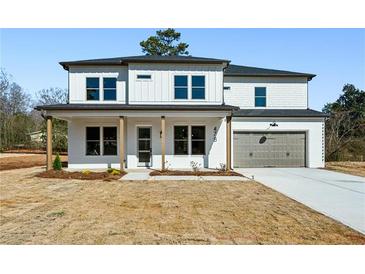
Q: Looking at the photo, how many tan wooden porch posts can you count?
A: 4